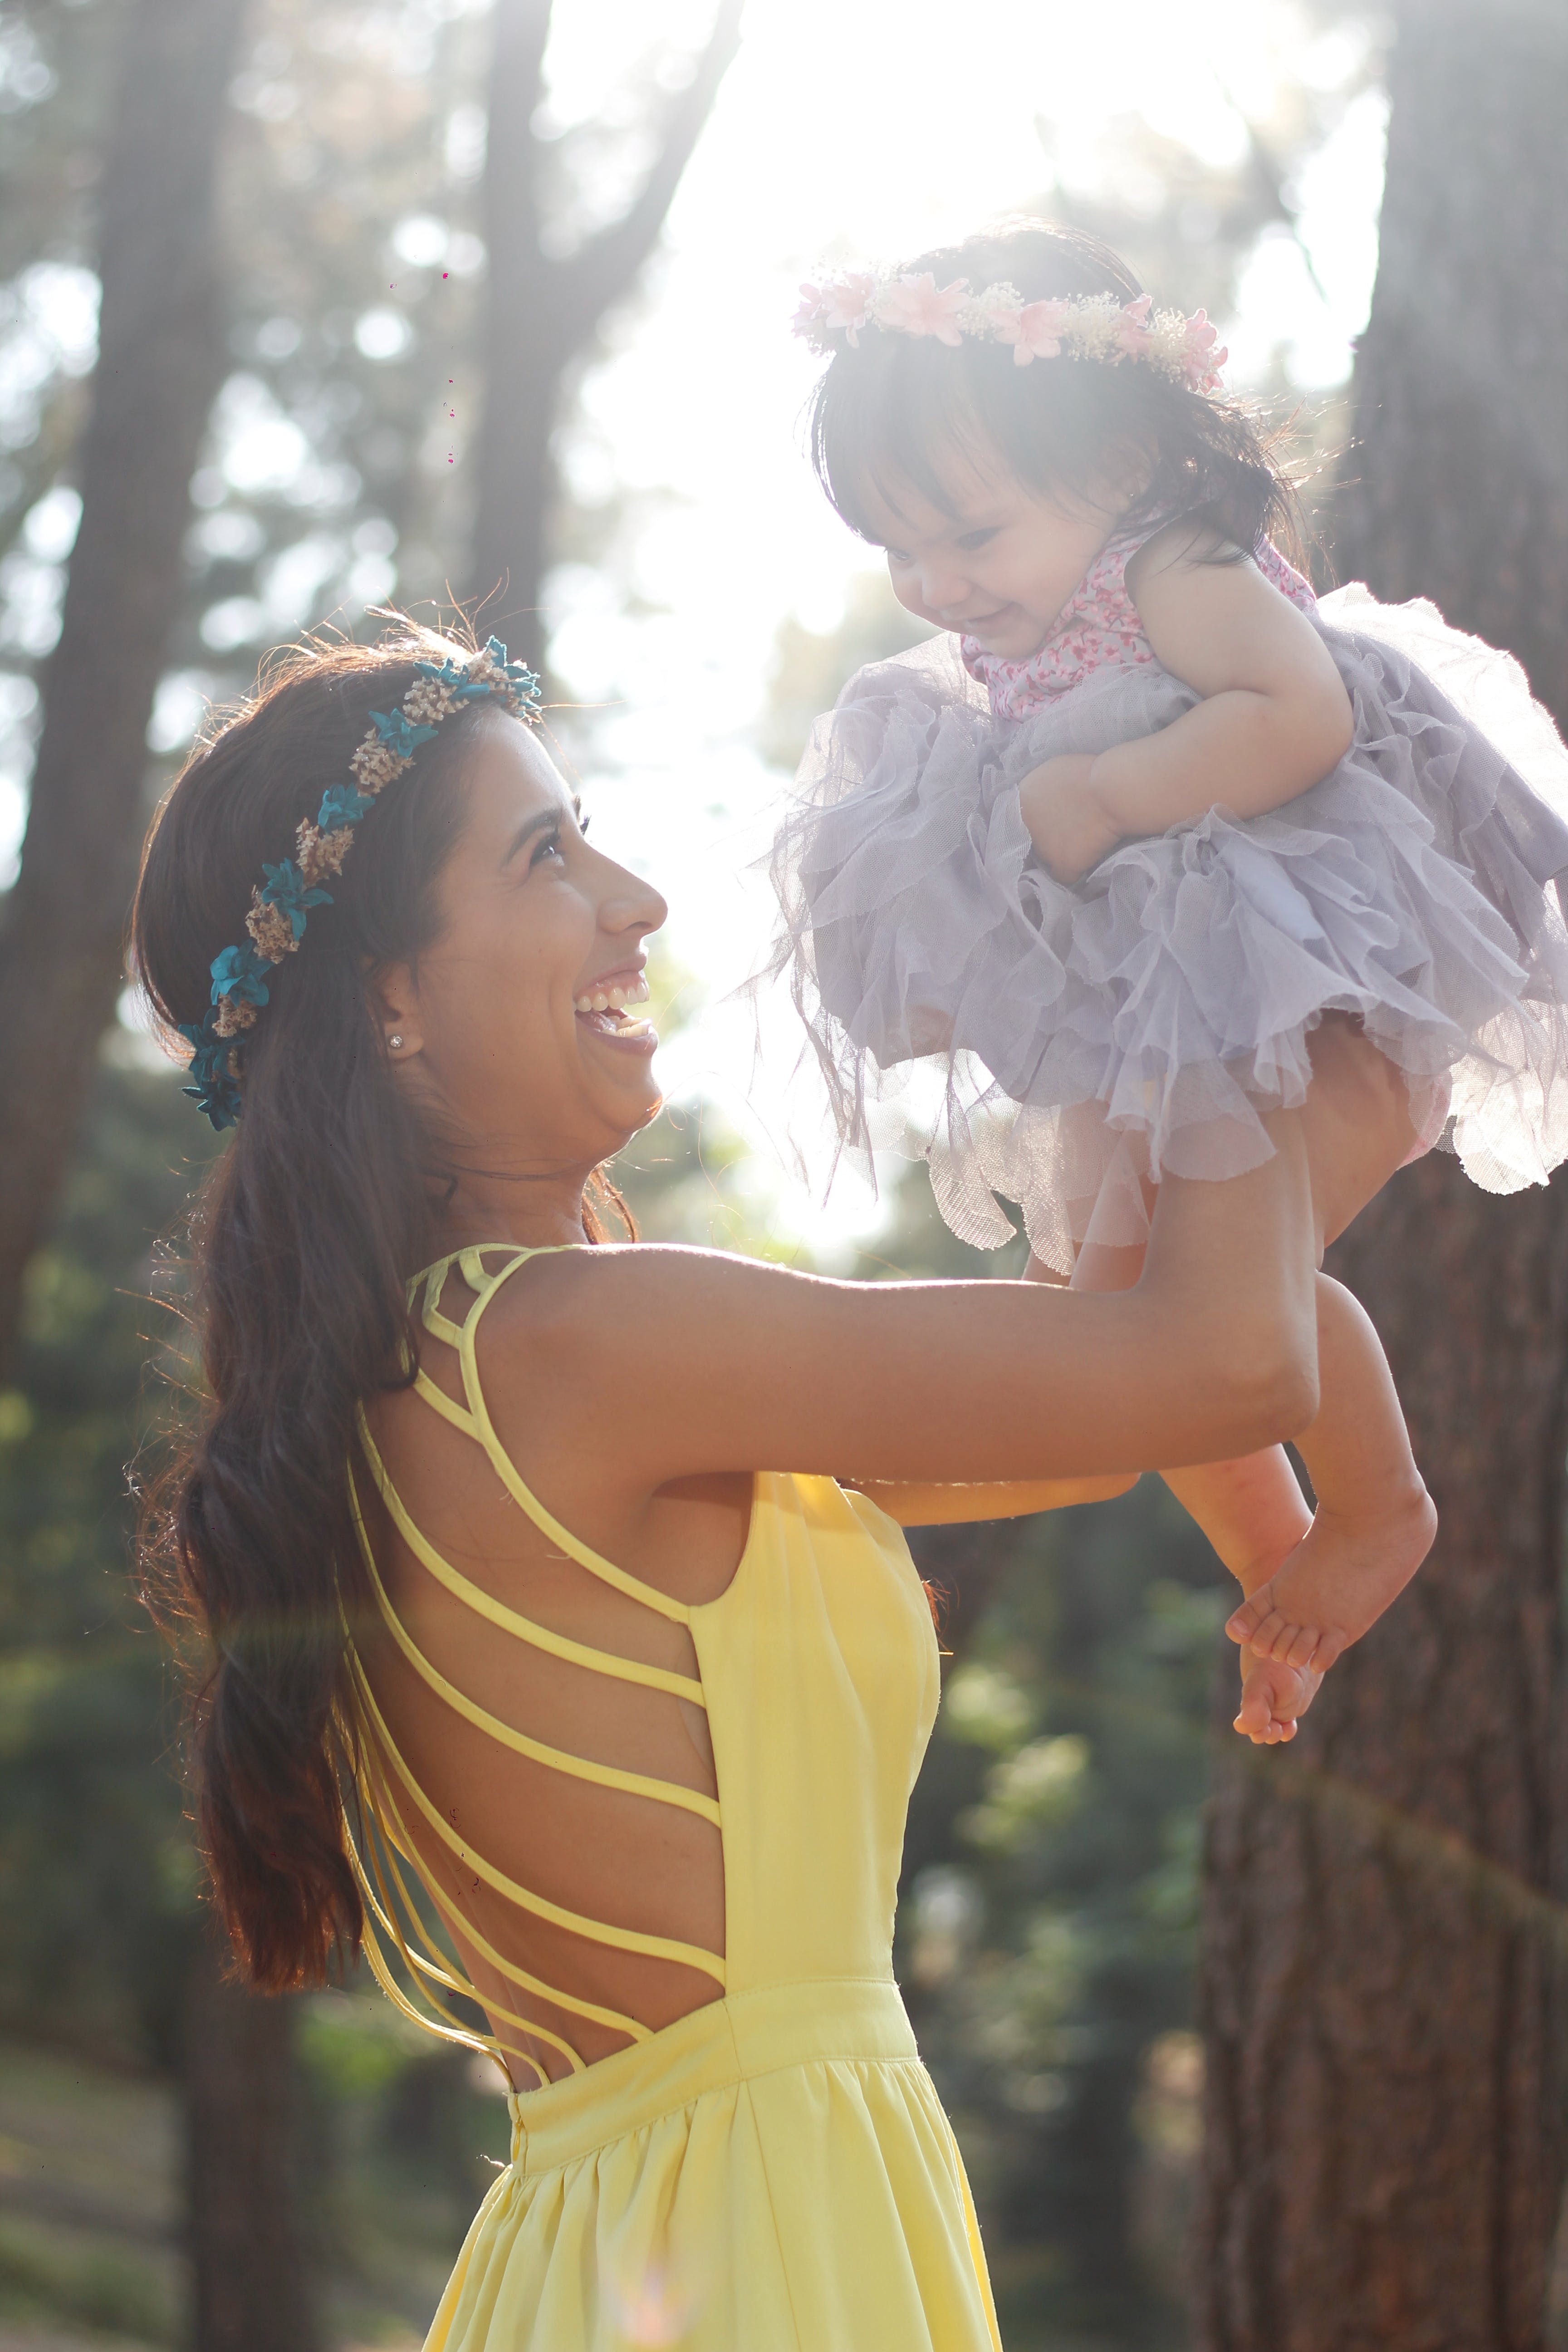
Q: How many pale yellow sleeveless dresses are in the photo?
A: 1